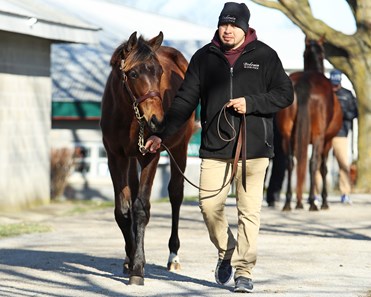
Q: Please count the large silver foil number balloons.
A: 0